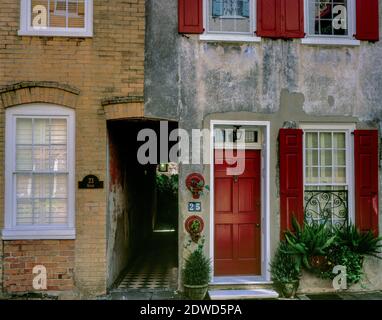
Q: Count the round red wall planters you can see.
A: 2